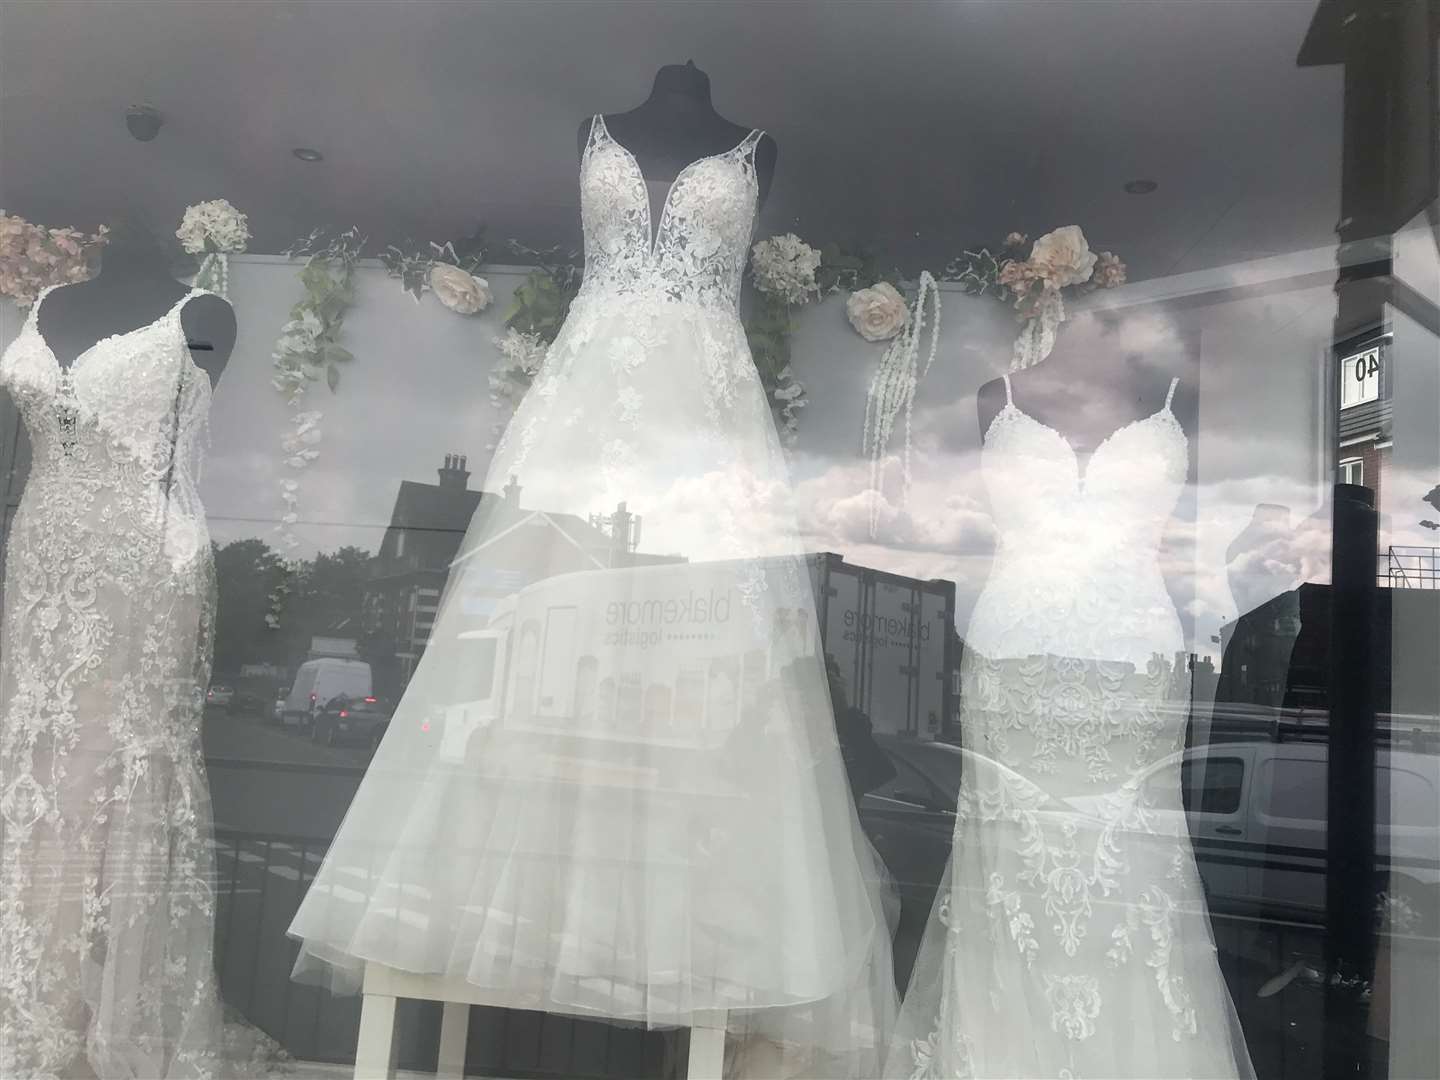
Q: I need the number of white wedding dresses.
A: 3